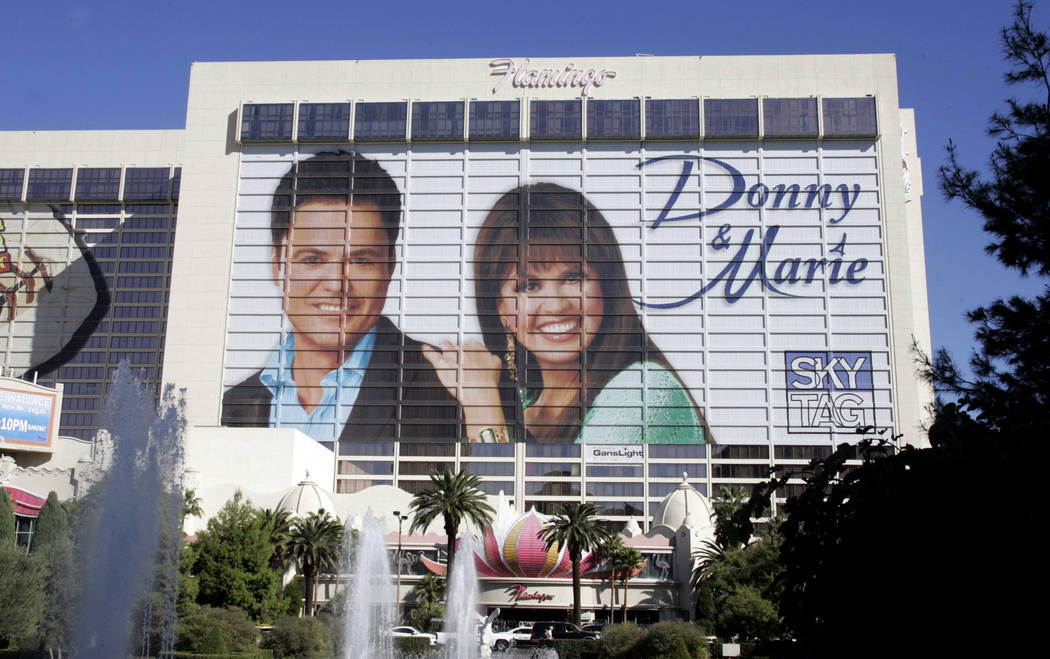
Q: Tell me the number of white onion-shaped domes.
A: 2